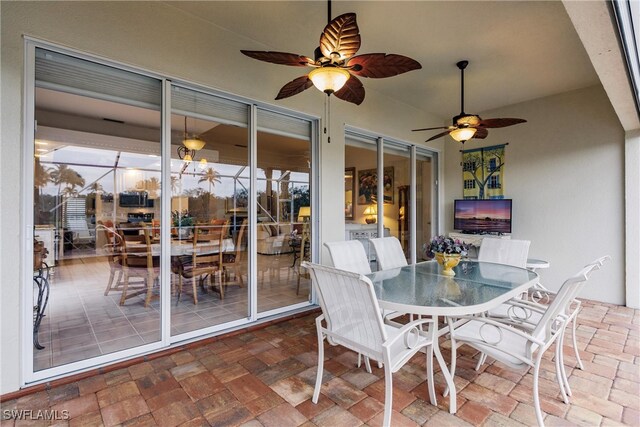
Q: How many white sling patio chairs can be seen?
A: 6